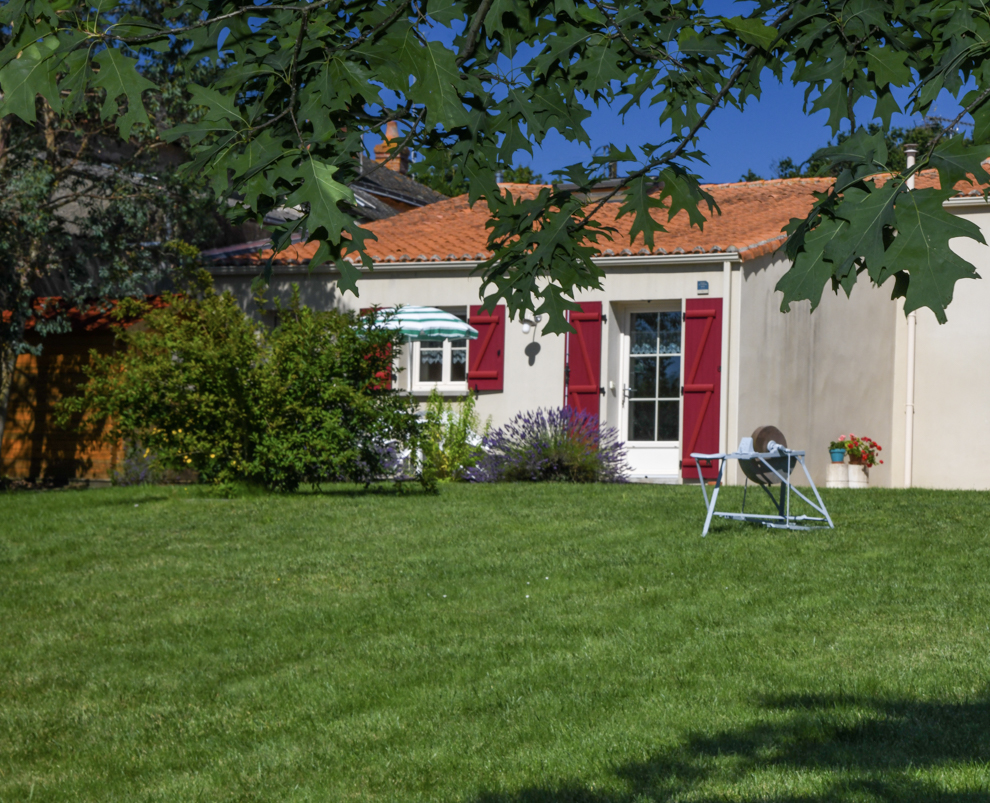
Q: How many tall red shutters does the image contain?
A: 2